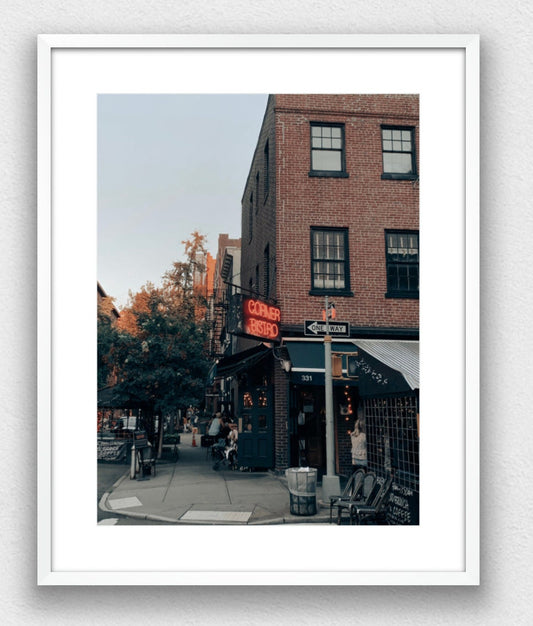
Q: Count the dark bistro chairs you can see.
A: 3